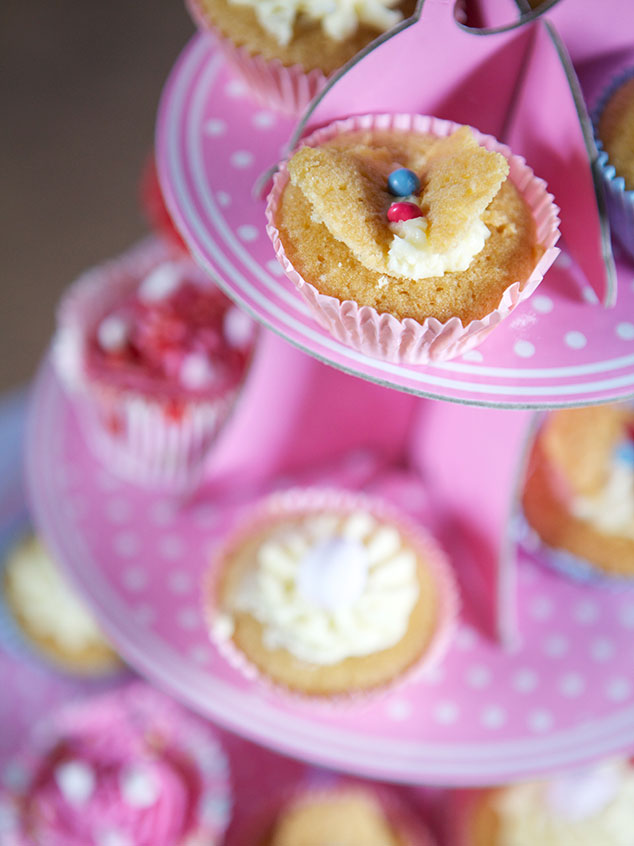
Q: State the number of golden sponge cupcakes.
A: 8